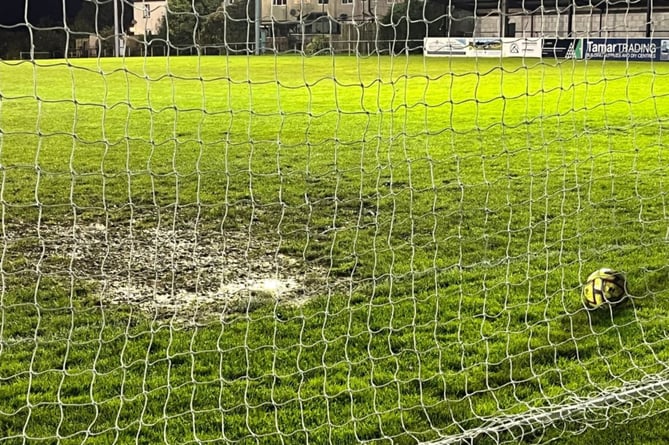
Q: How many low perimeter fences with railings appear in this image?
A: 1